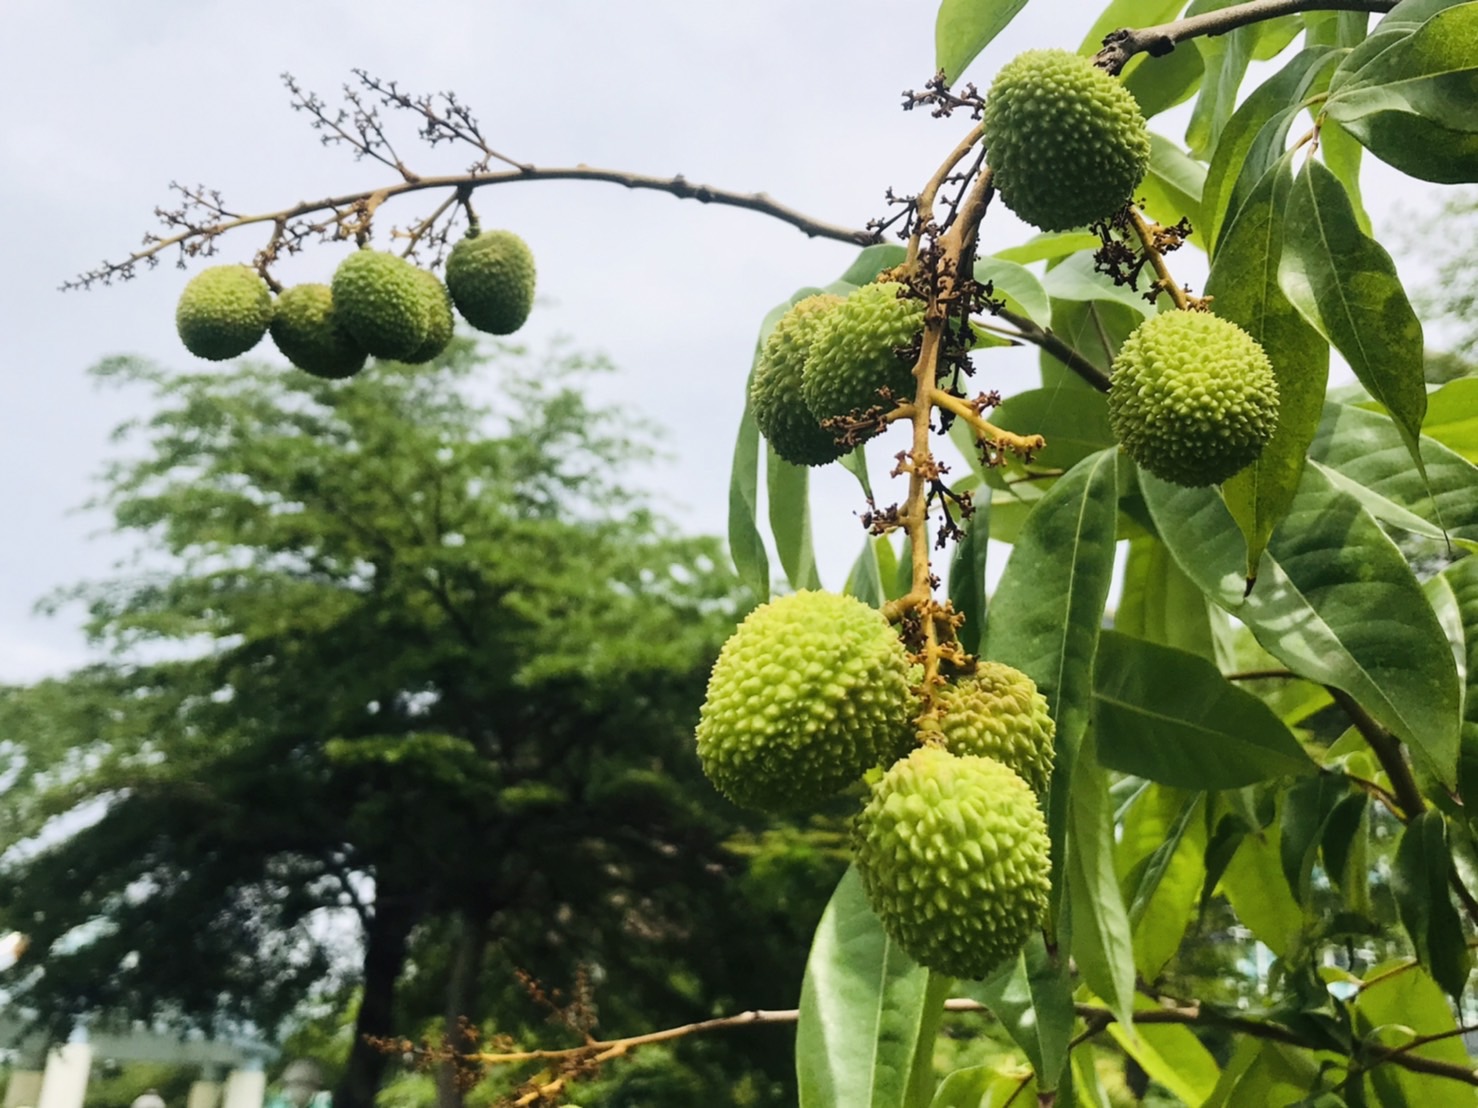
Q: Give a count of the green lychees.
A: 12